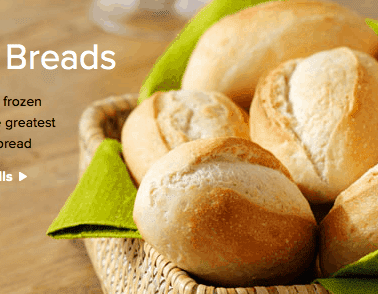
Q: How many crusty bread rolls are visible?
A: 5